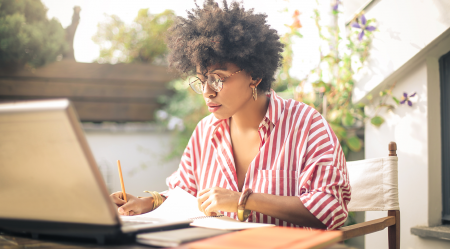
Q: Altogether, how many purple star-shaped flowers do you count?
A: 2